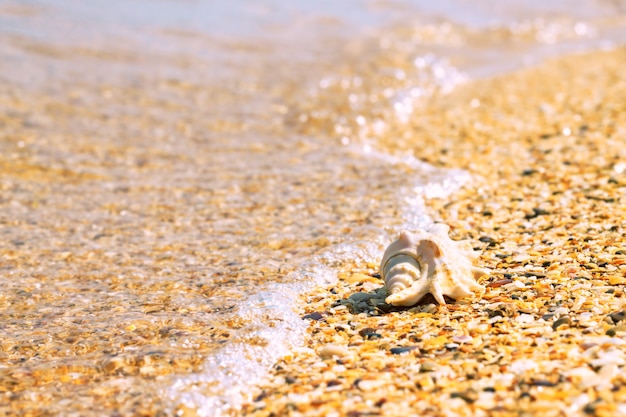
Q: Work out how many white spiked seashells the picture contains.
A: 1